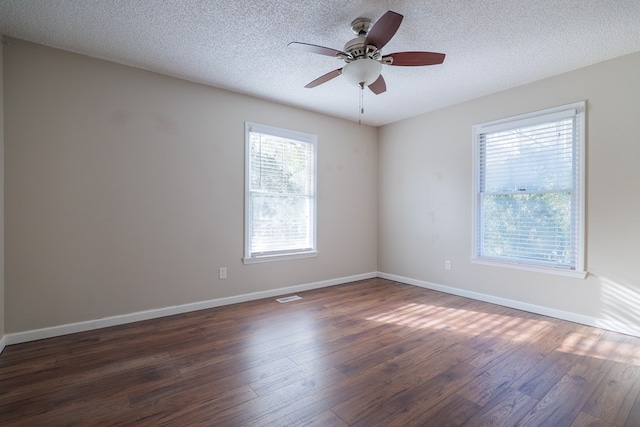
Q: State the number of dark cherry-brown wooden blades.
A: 5